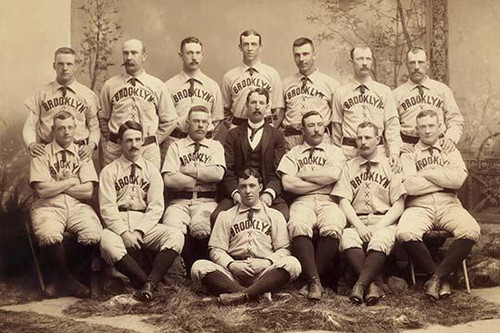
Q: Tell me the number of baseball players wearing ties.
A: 14